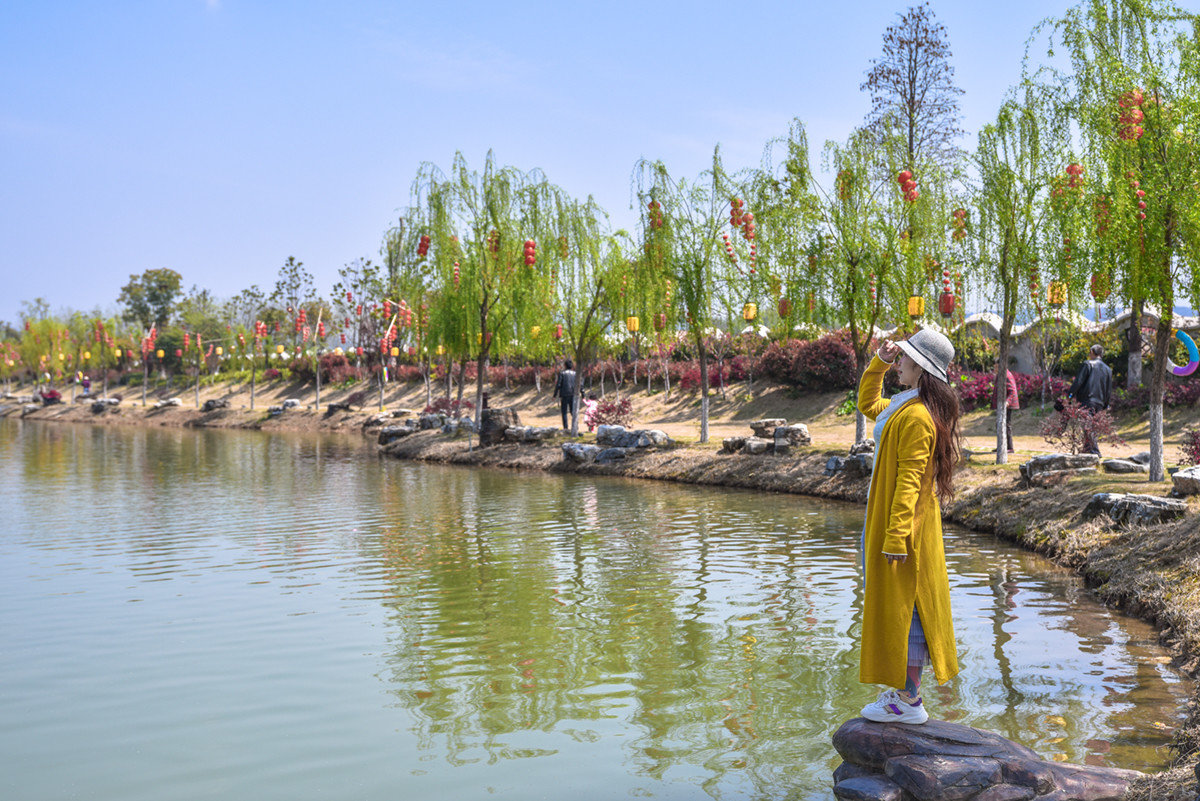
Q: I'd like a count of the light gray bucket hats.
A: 1